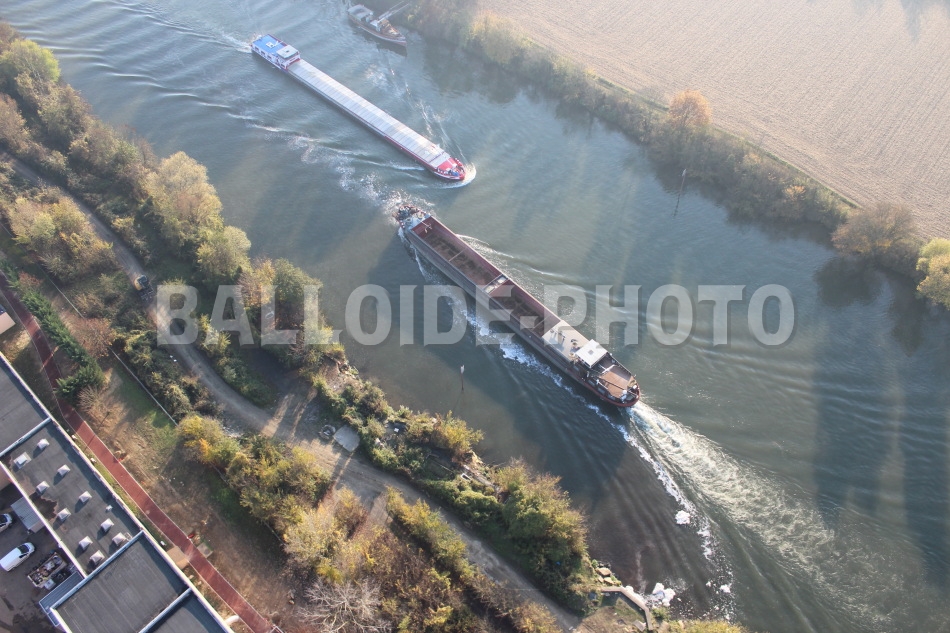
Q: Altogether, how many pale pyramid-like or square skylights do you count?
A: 10